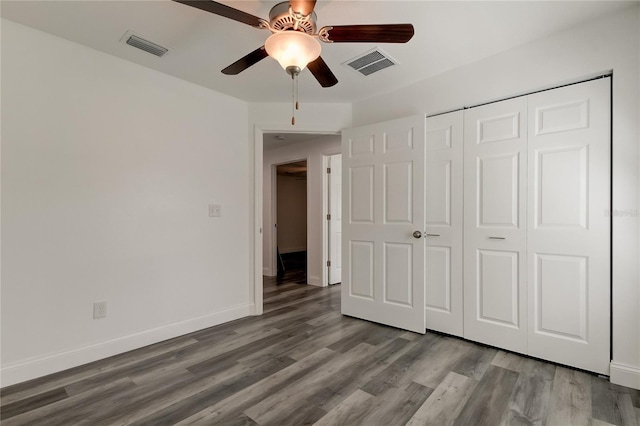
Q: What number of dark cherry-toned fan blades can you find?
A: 5